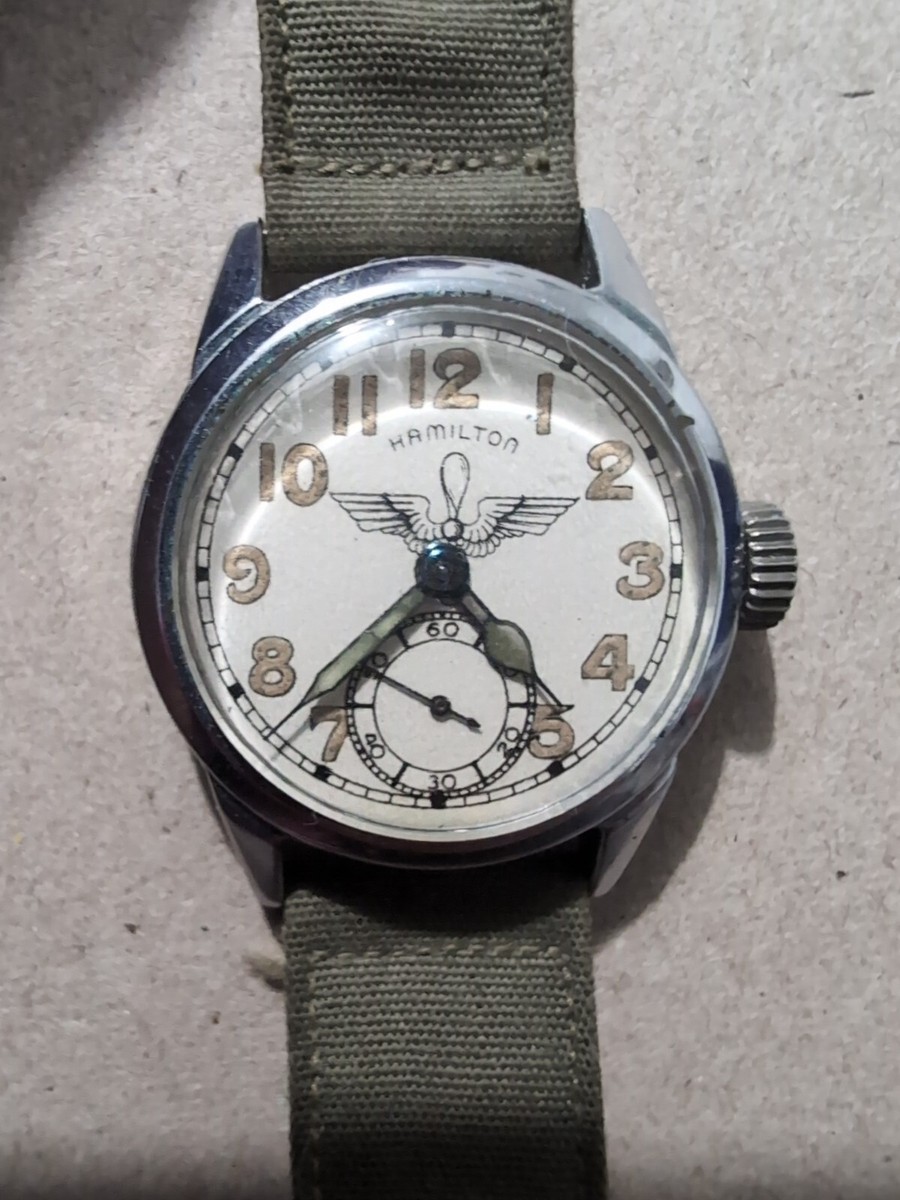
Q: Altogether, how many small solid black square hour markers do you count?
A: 12